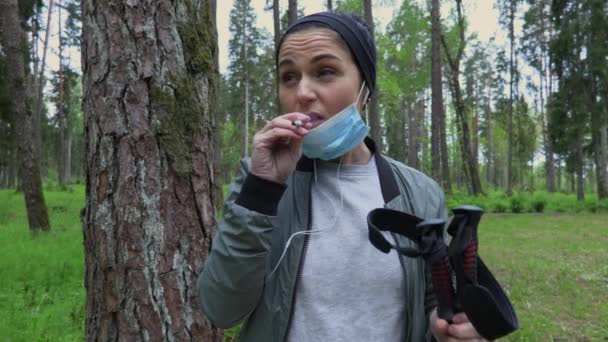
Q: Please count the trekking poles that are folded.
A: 2